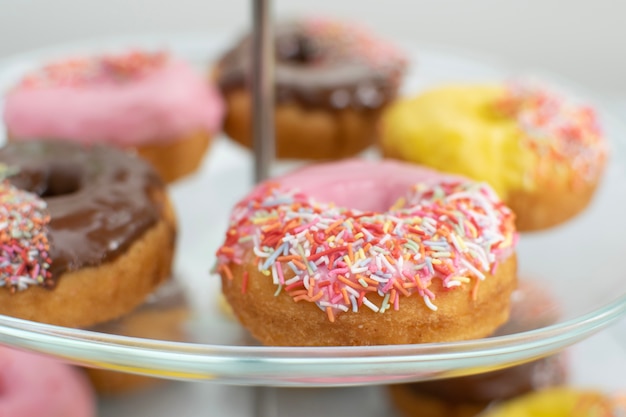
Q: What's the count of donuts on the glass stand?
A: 5